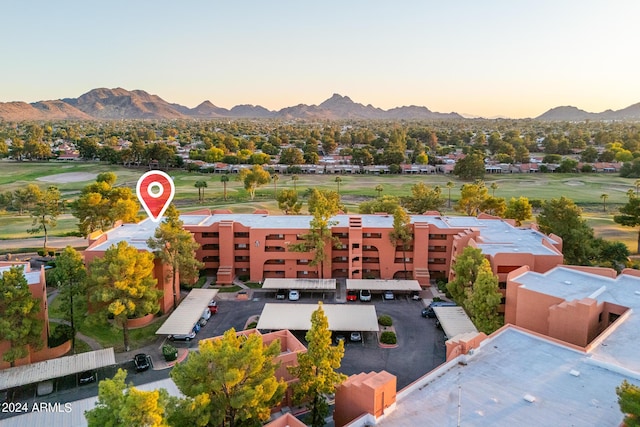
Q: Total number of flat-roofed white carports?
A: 7